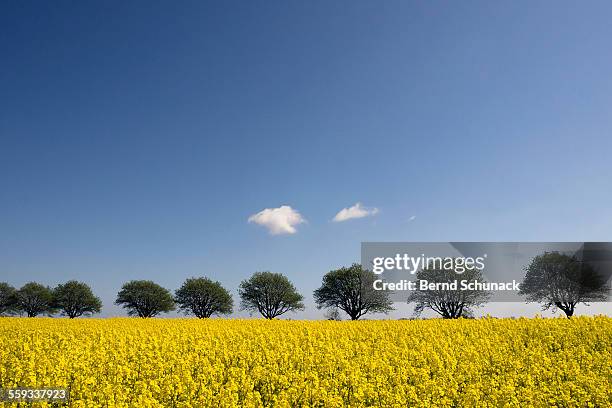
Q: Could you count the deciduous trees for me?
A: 9